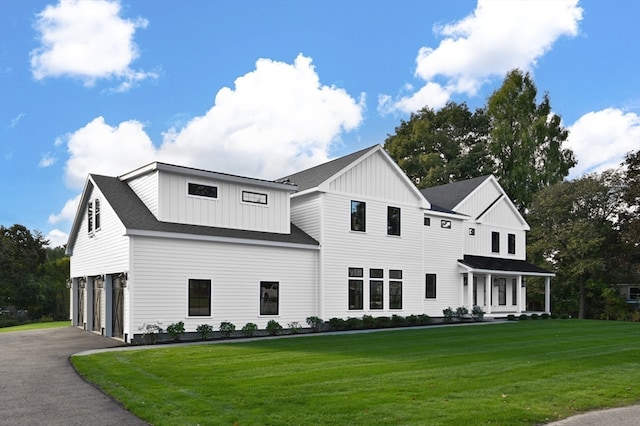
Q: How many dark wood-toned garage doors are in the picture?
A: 3